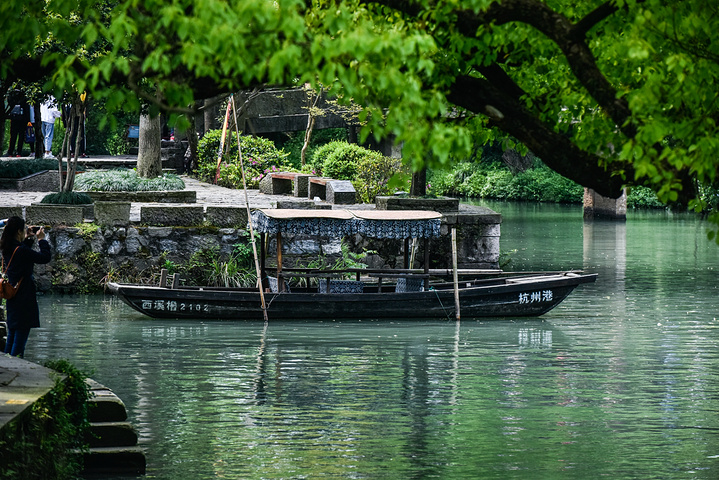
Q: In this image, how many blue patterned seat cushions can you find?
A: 3